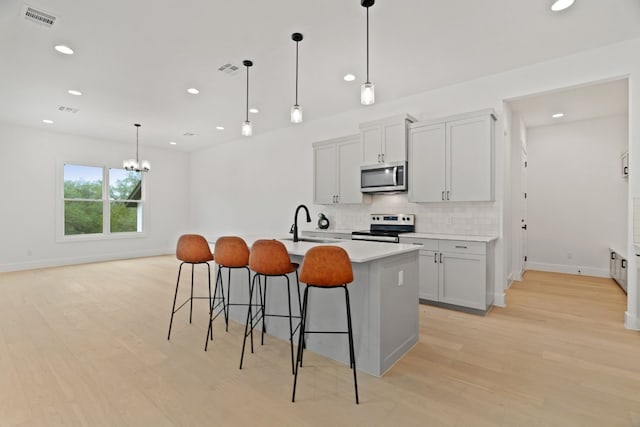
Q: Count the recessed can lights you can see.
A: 10